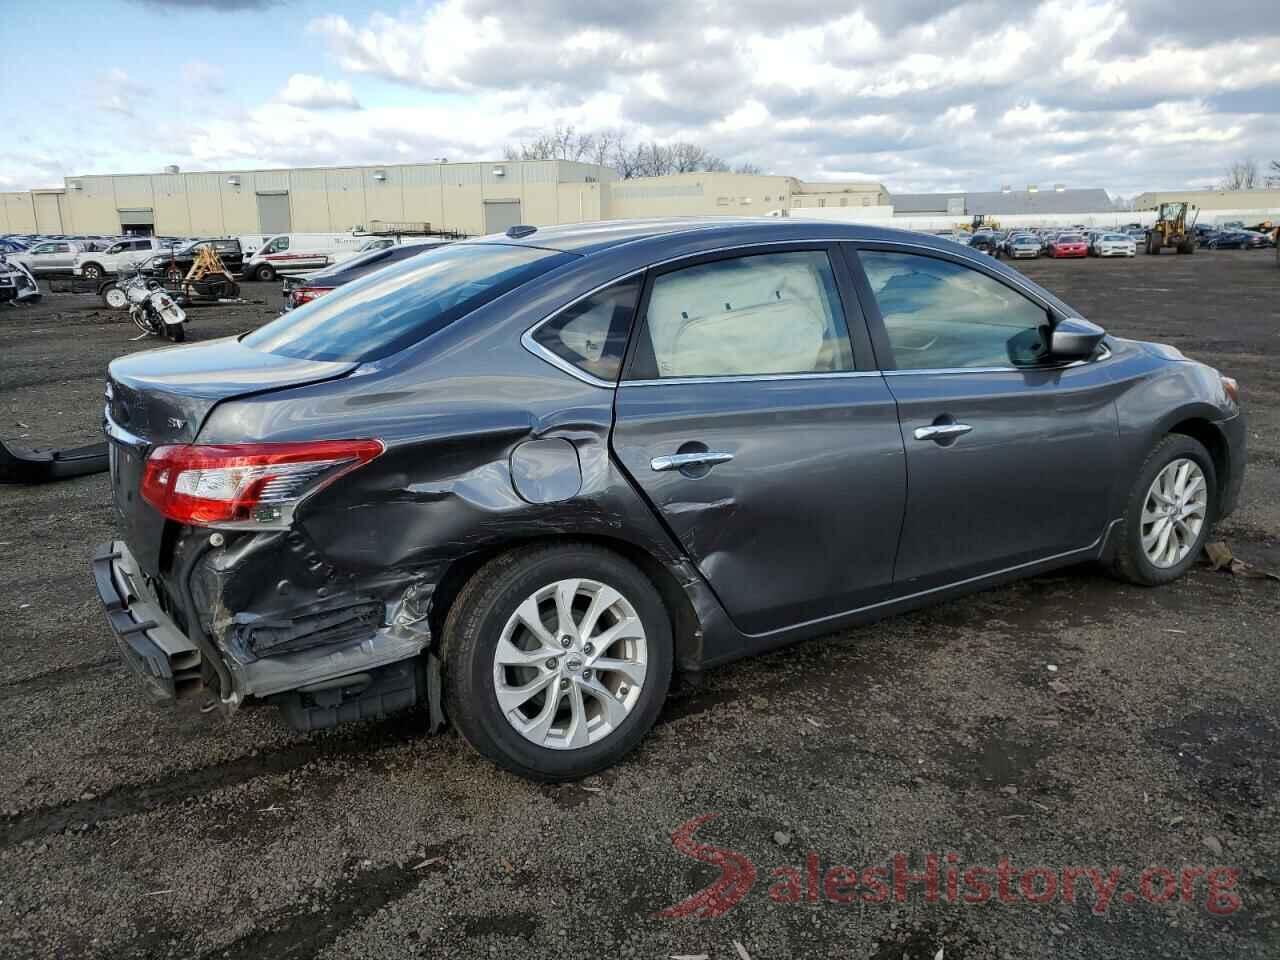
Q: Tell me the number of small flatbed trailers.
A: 1